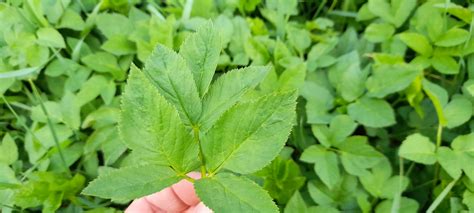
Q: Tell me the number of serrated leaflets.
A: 7